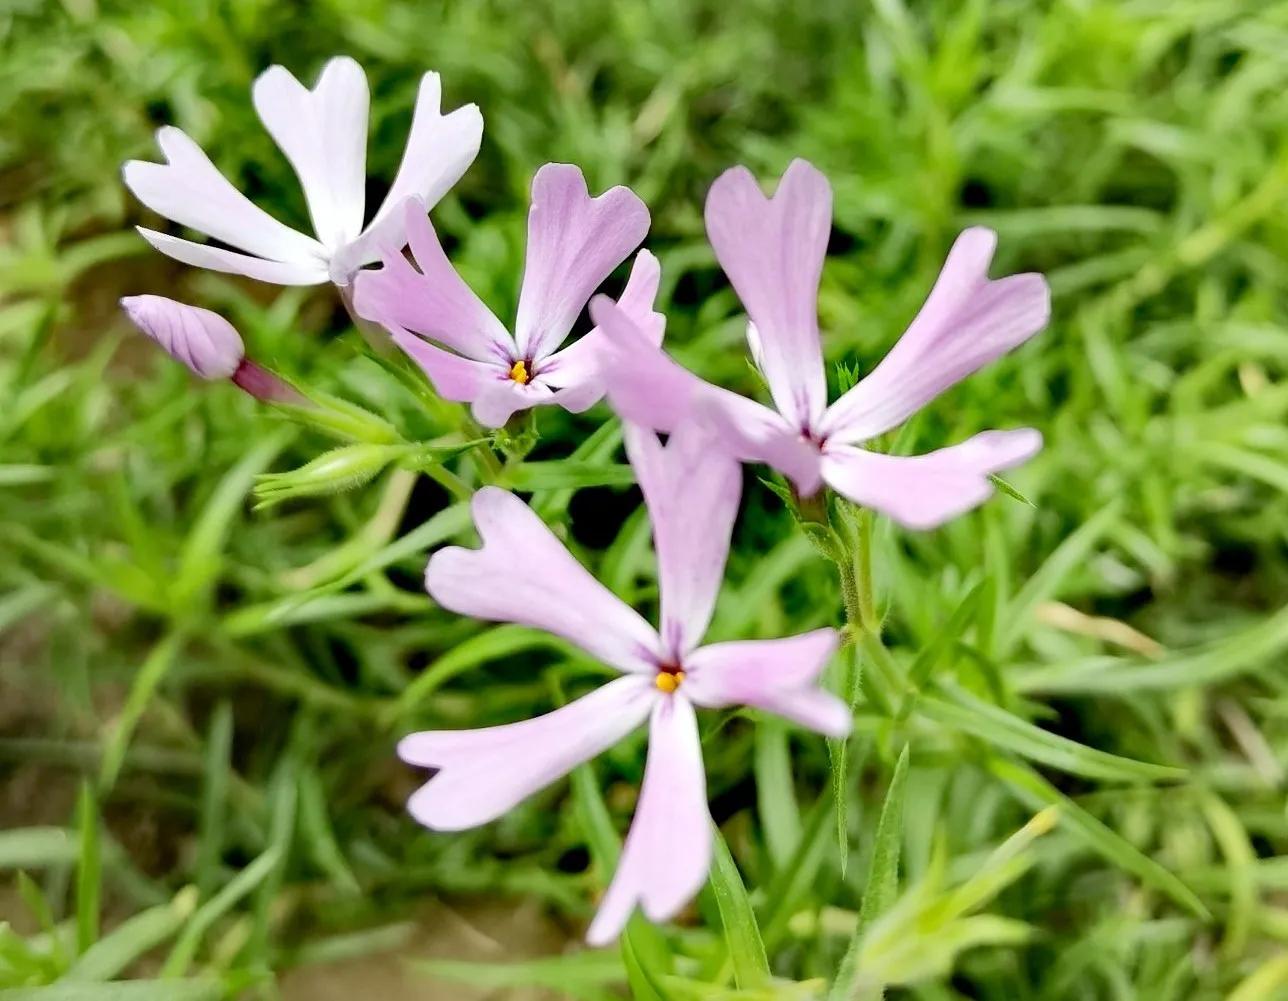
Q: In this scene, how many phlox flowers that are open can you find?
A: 4